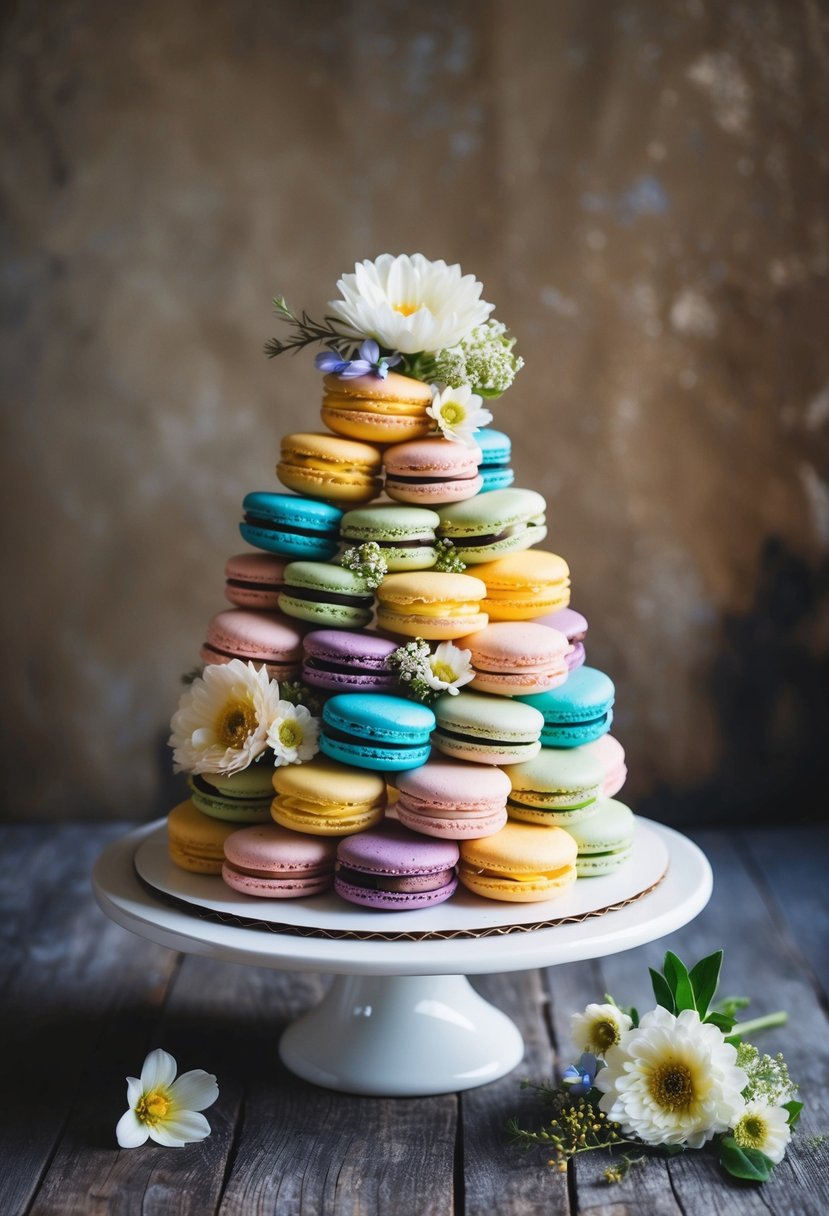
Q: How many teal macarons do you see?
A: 4